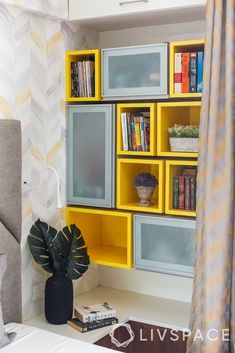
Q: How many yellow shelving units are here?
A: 7